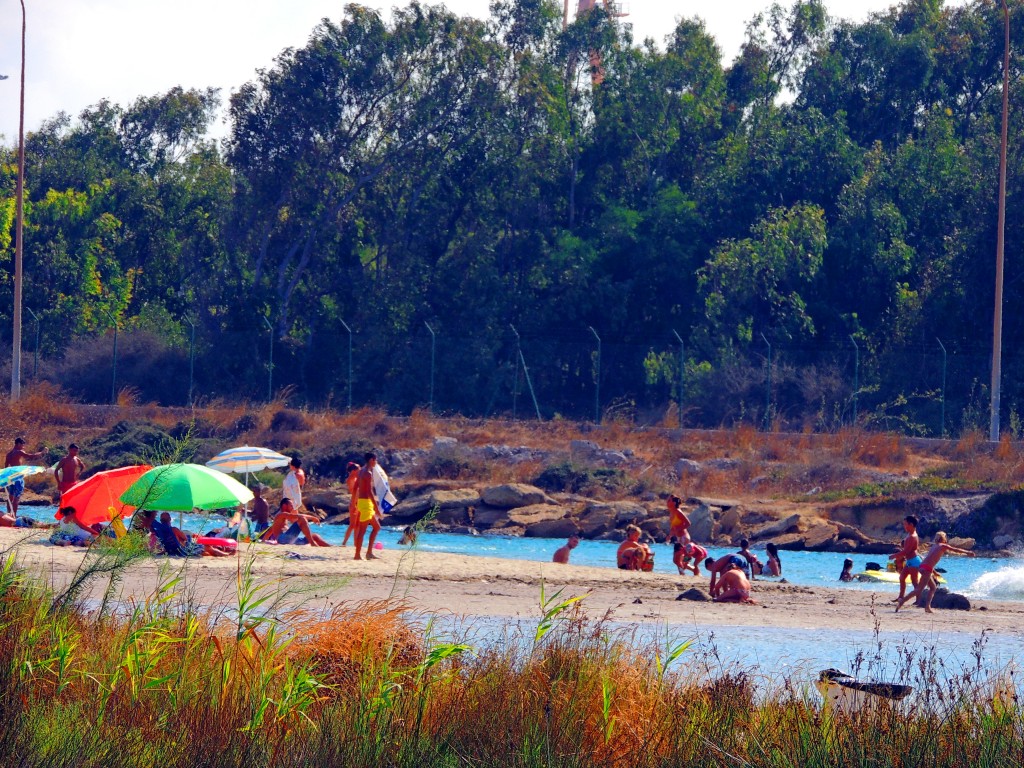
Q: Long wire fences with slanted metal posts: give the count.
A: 1